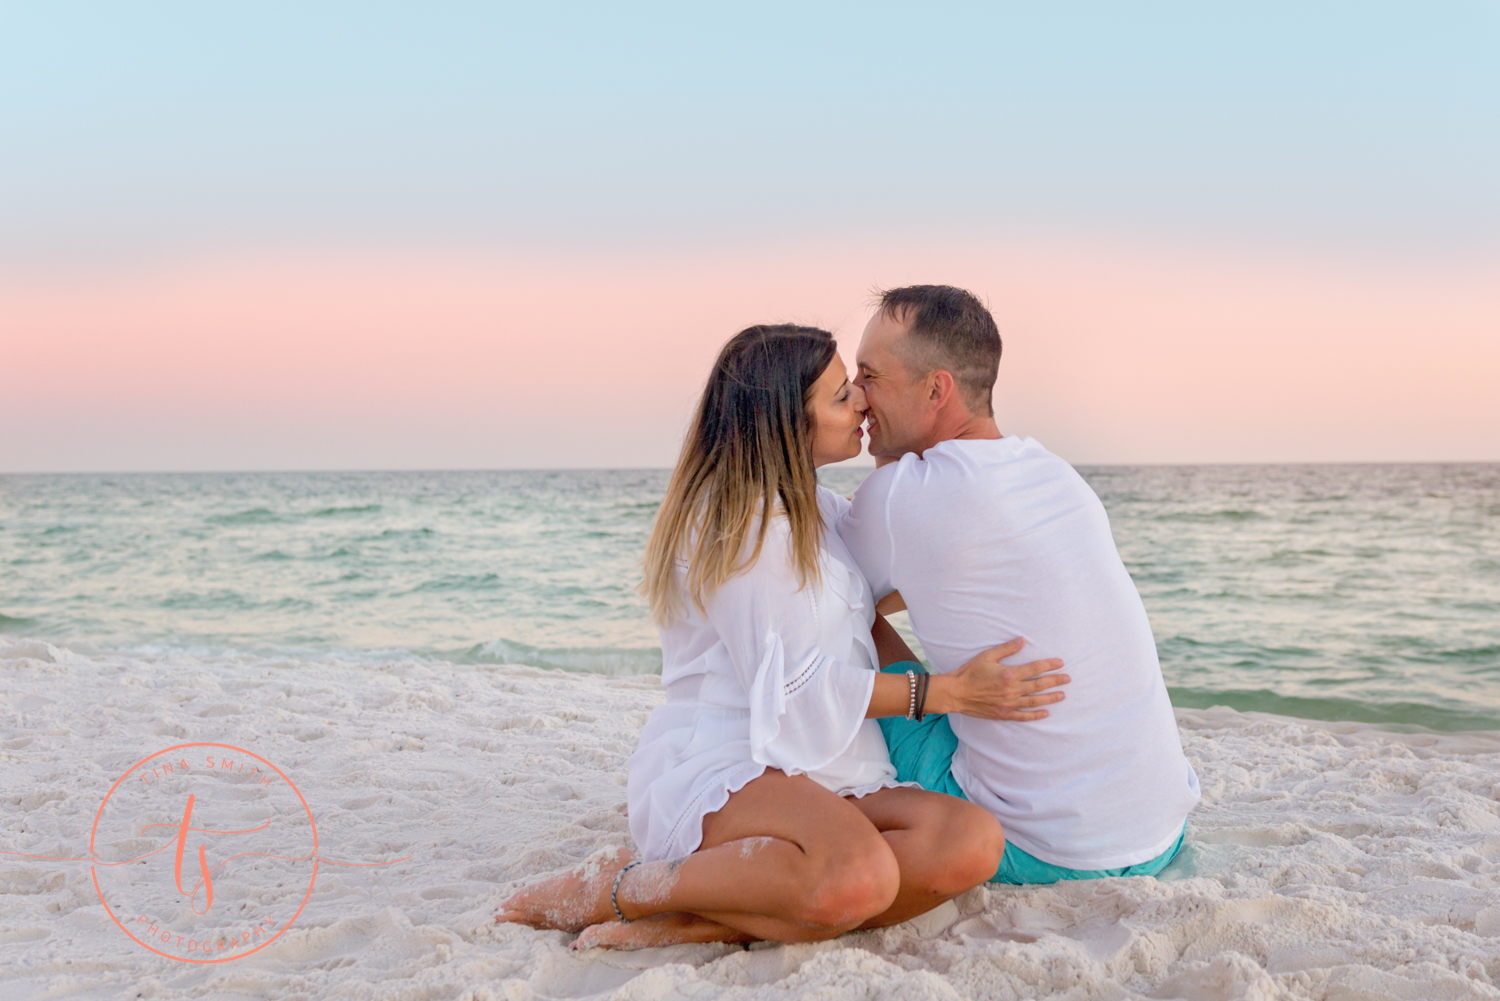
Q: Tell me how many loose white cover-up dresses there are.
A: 1